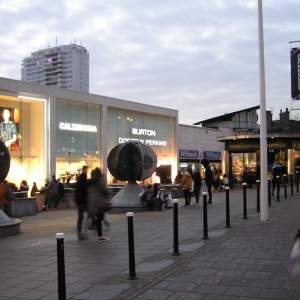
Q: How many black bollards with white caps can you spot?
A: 12